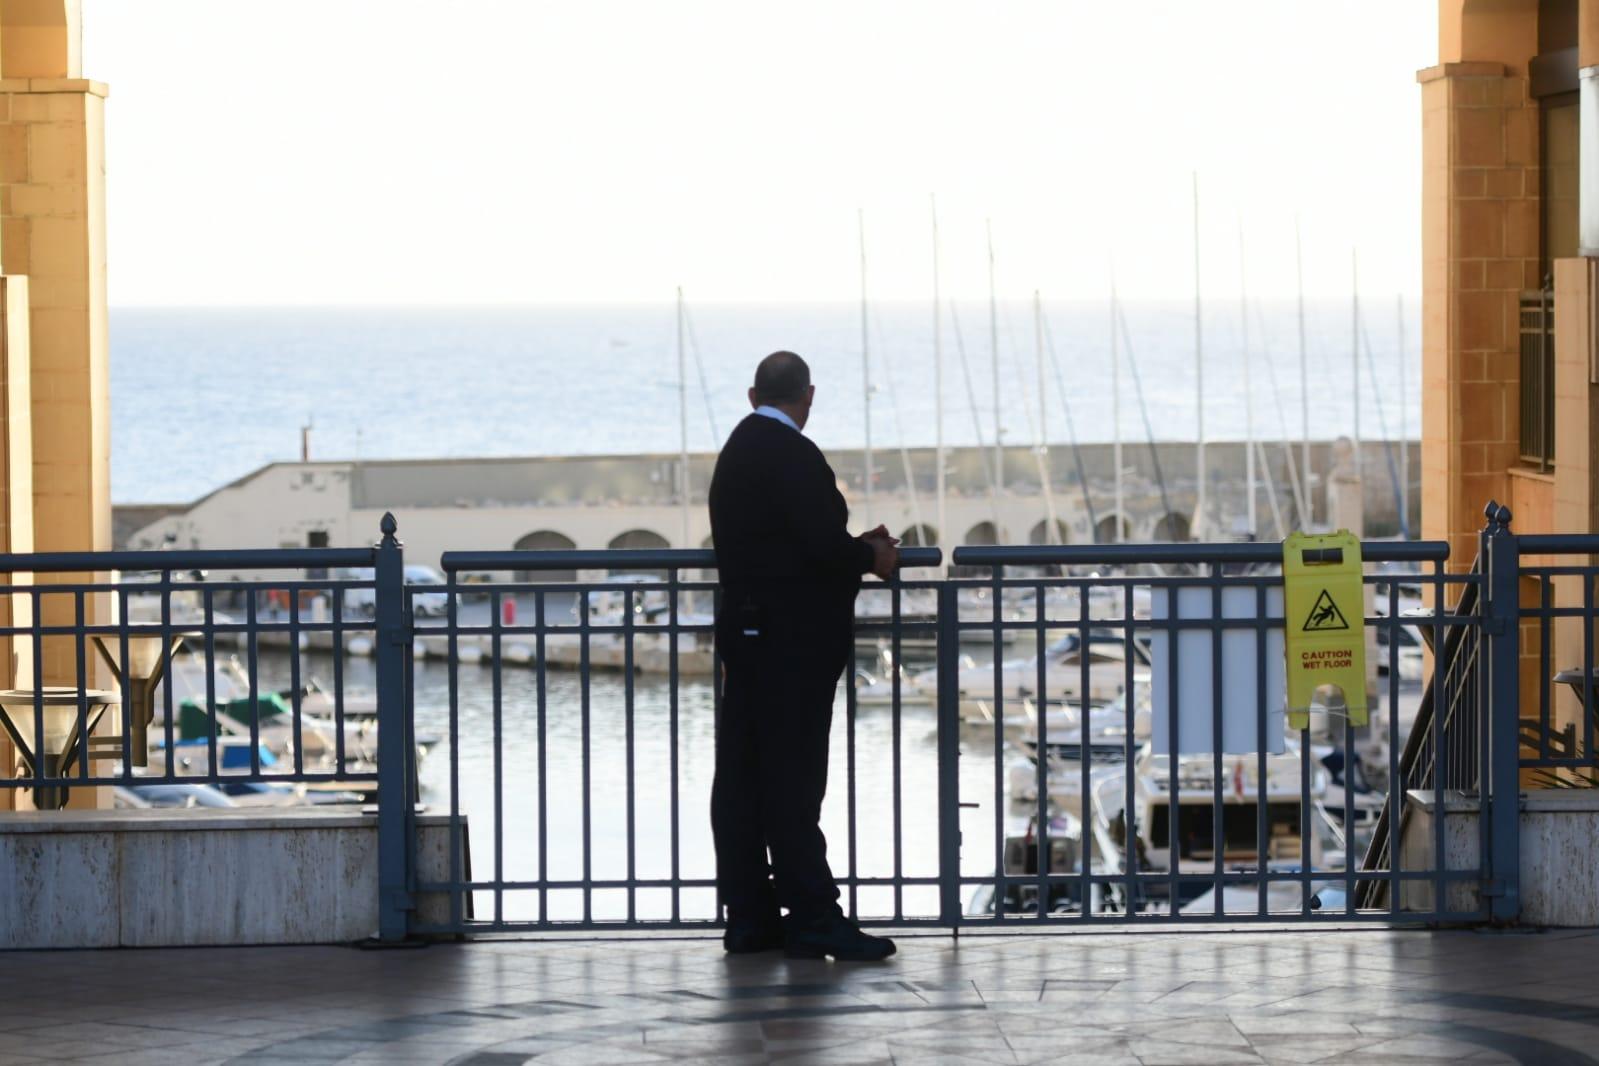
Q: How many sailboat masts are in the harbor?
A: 11